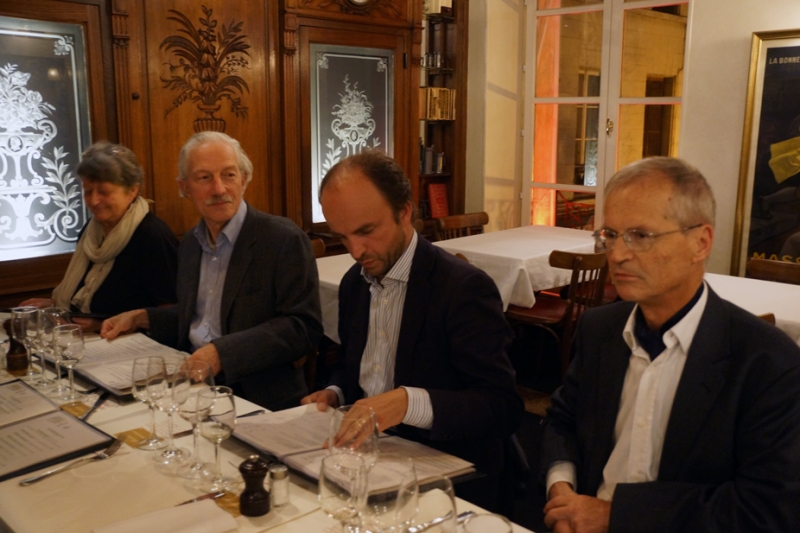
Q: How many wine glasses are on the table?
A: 13